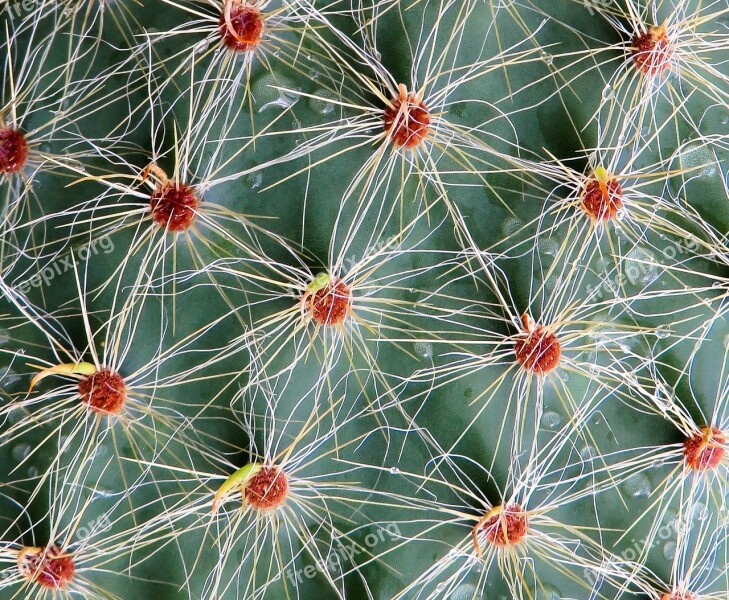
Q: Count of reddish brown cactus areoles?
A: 14